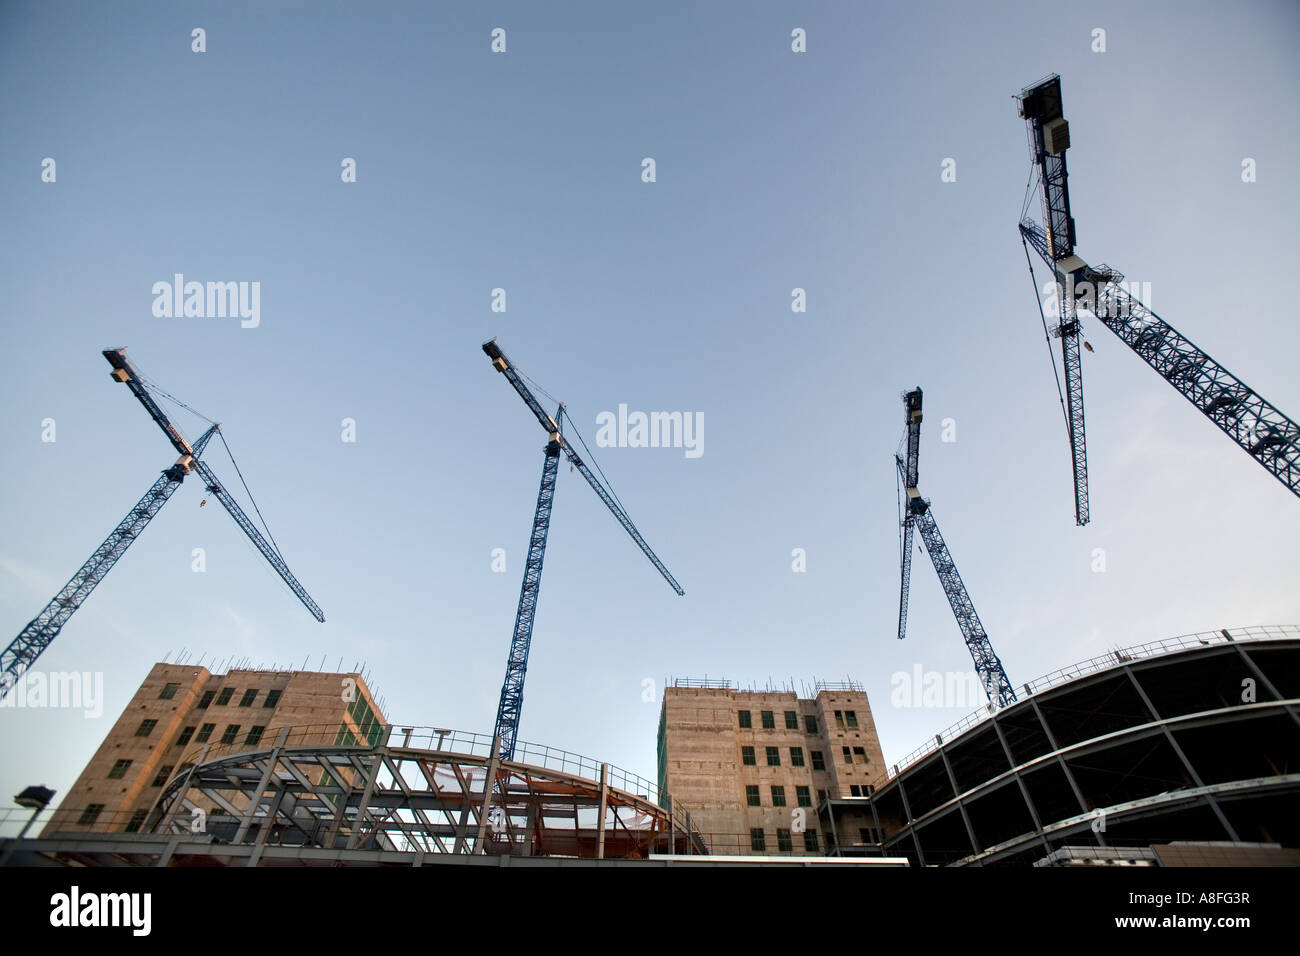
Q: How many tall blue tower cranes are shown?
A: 4